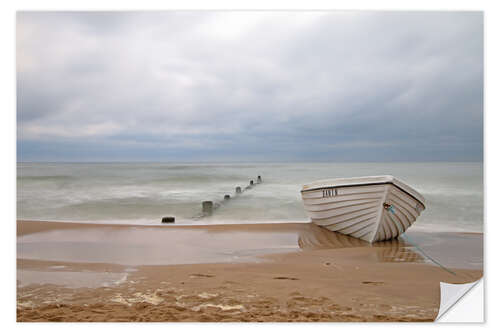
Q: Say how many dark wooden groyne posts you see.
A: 6